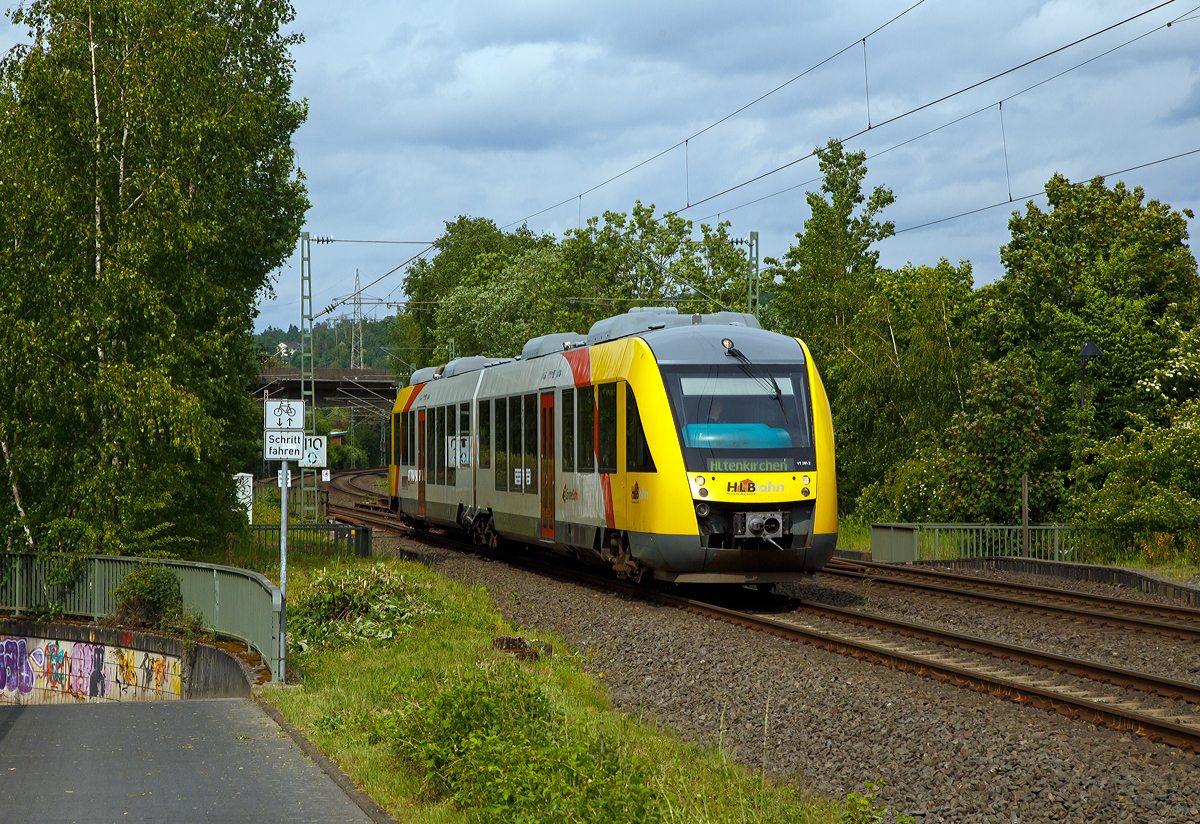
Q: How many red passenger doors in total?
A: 2